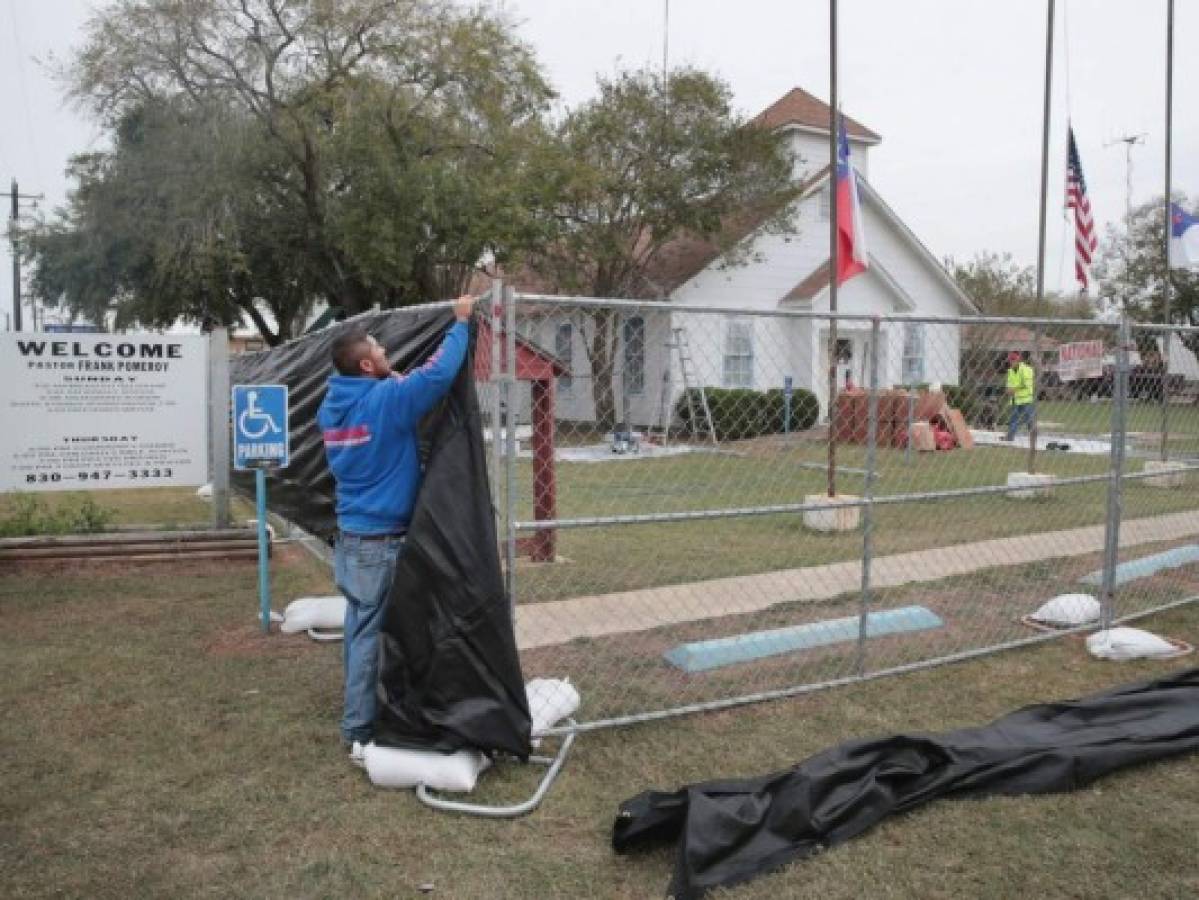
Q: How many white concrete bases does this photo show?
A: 3